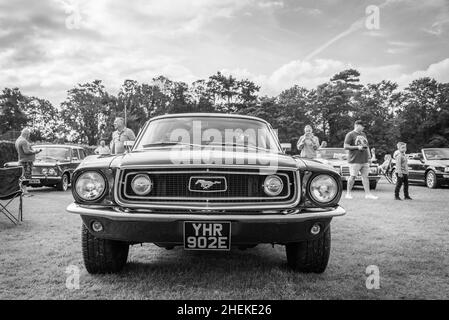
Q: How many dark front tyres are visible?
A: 2